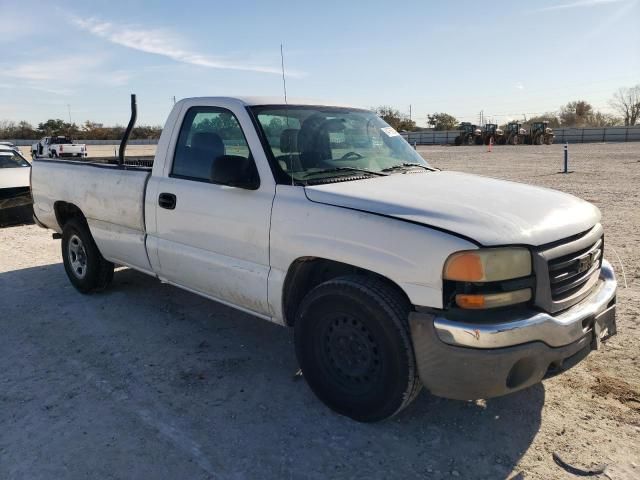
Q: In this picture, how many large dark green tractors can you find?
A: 4